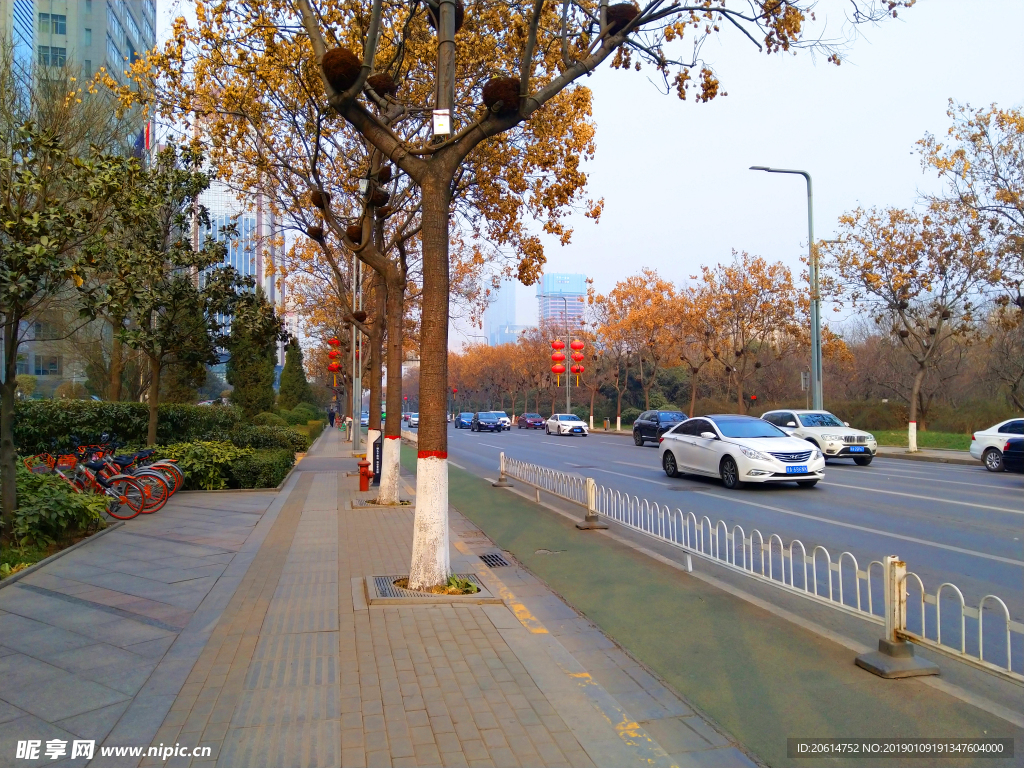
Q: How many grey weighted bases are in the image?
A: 3